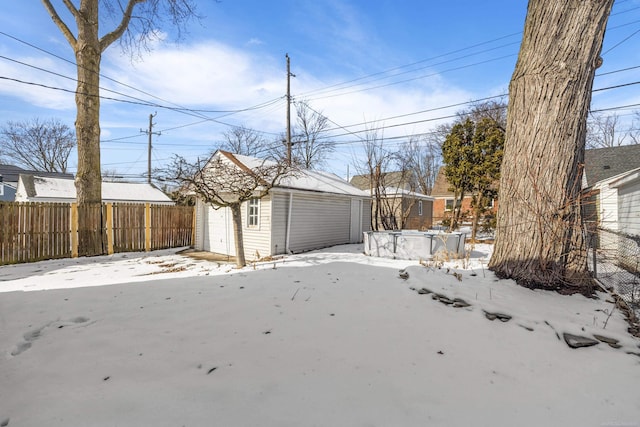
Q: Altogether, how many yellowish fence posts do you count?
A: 3